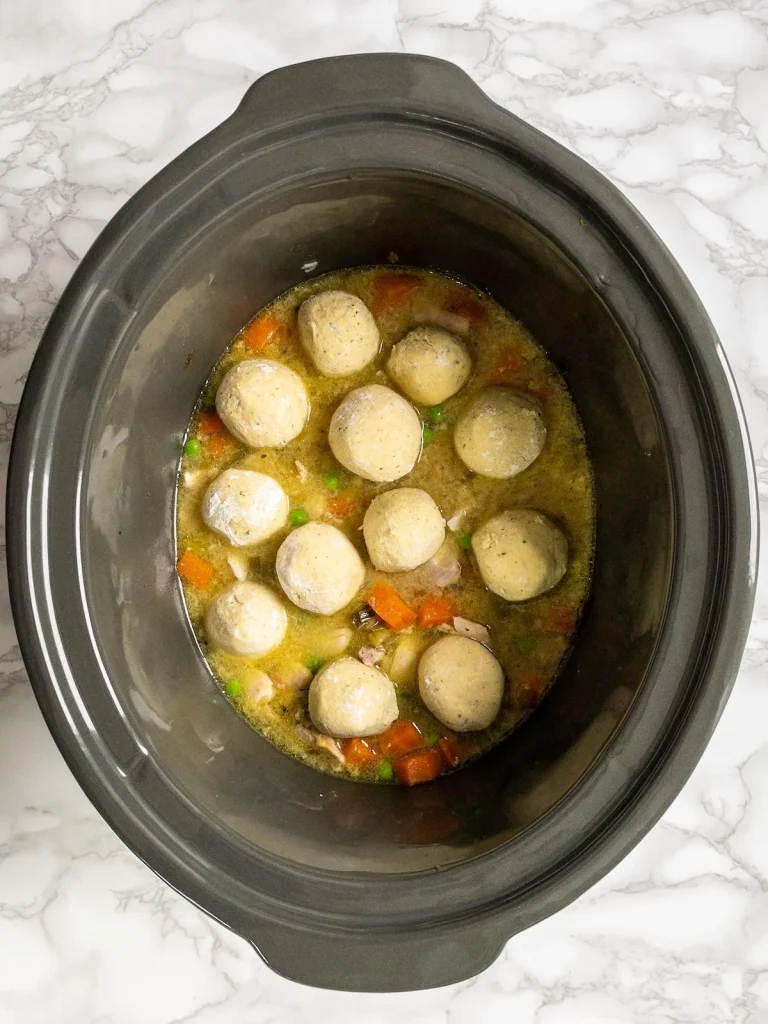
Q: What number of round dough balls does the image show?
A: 12